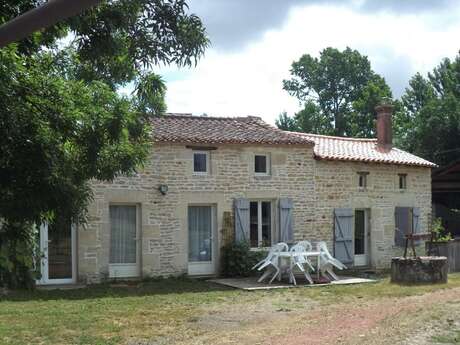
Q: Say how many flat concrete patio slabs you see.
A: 1